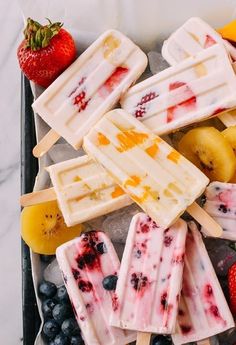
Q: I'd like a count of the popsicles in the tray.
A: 9